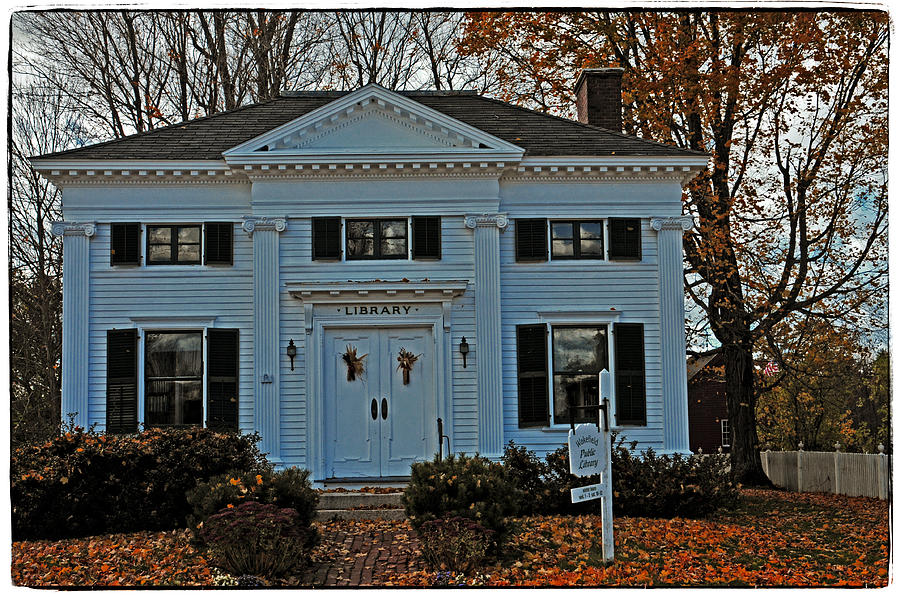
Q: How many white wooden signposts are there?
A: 1